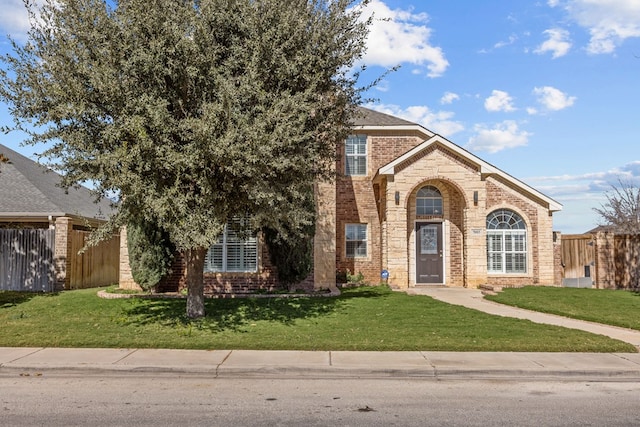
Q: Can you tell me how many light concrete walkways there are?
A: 2